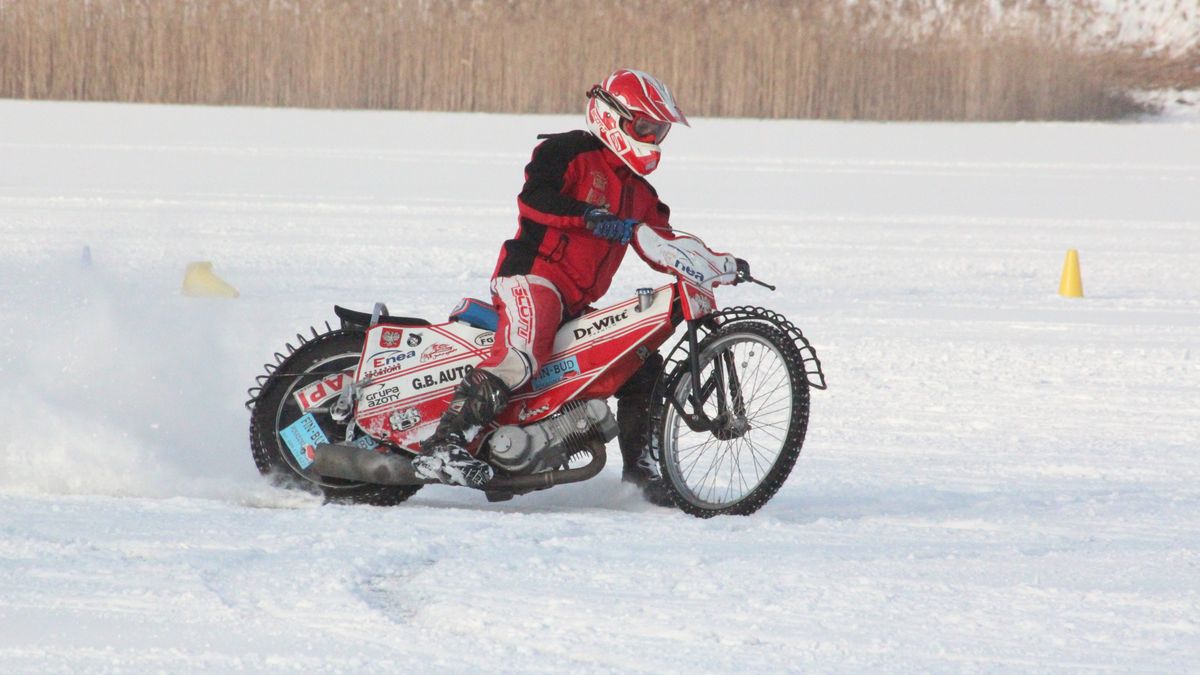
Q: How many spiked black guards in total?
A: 2